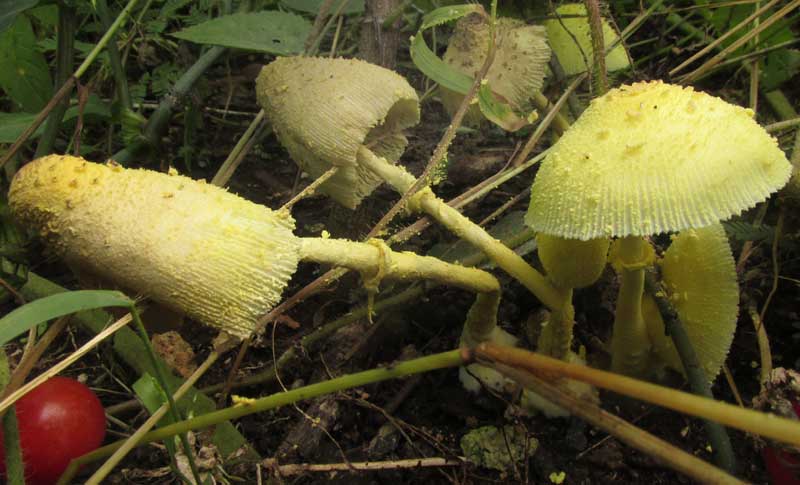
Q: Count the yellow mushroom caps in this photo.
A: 7